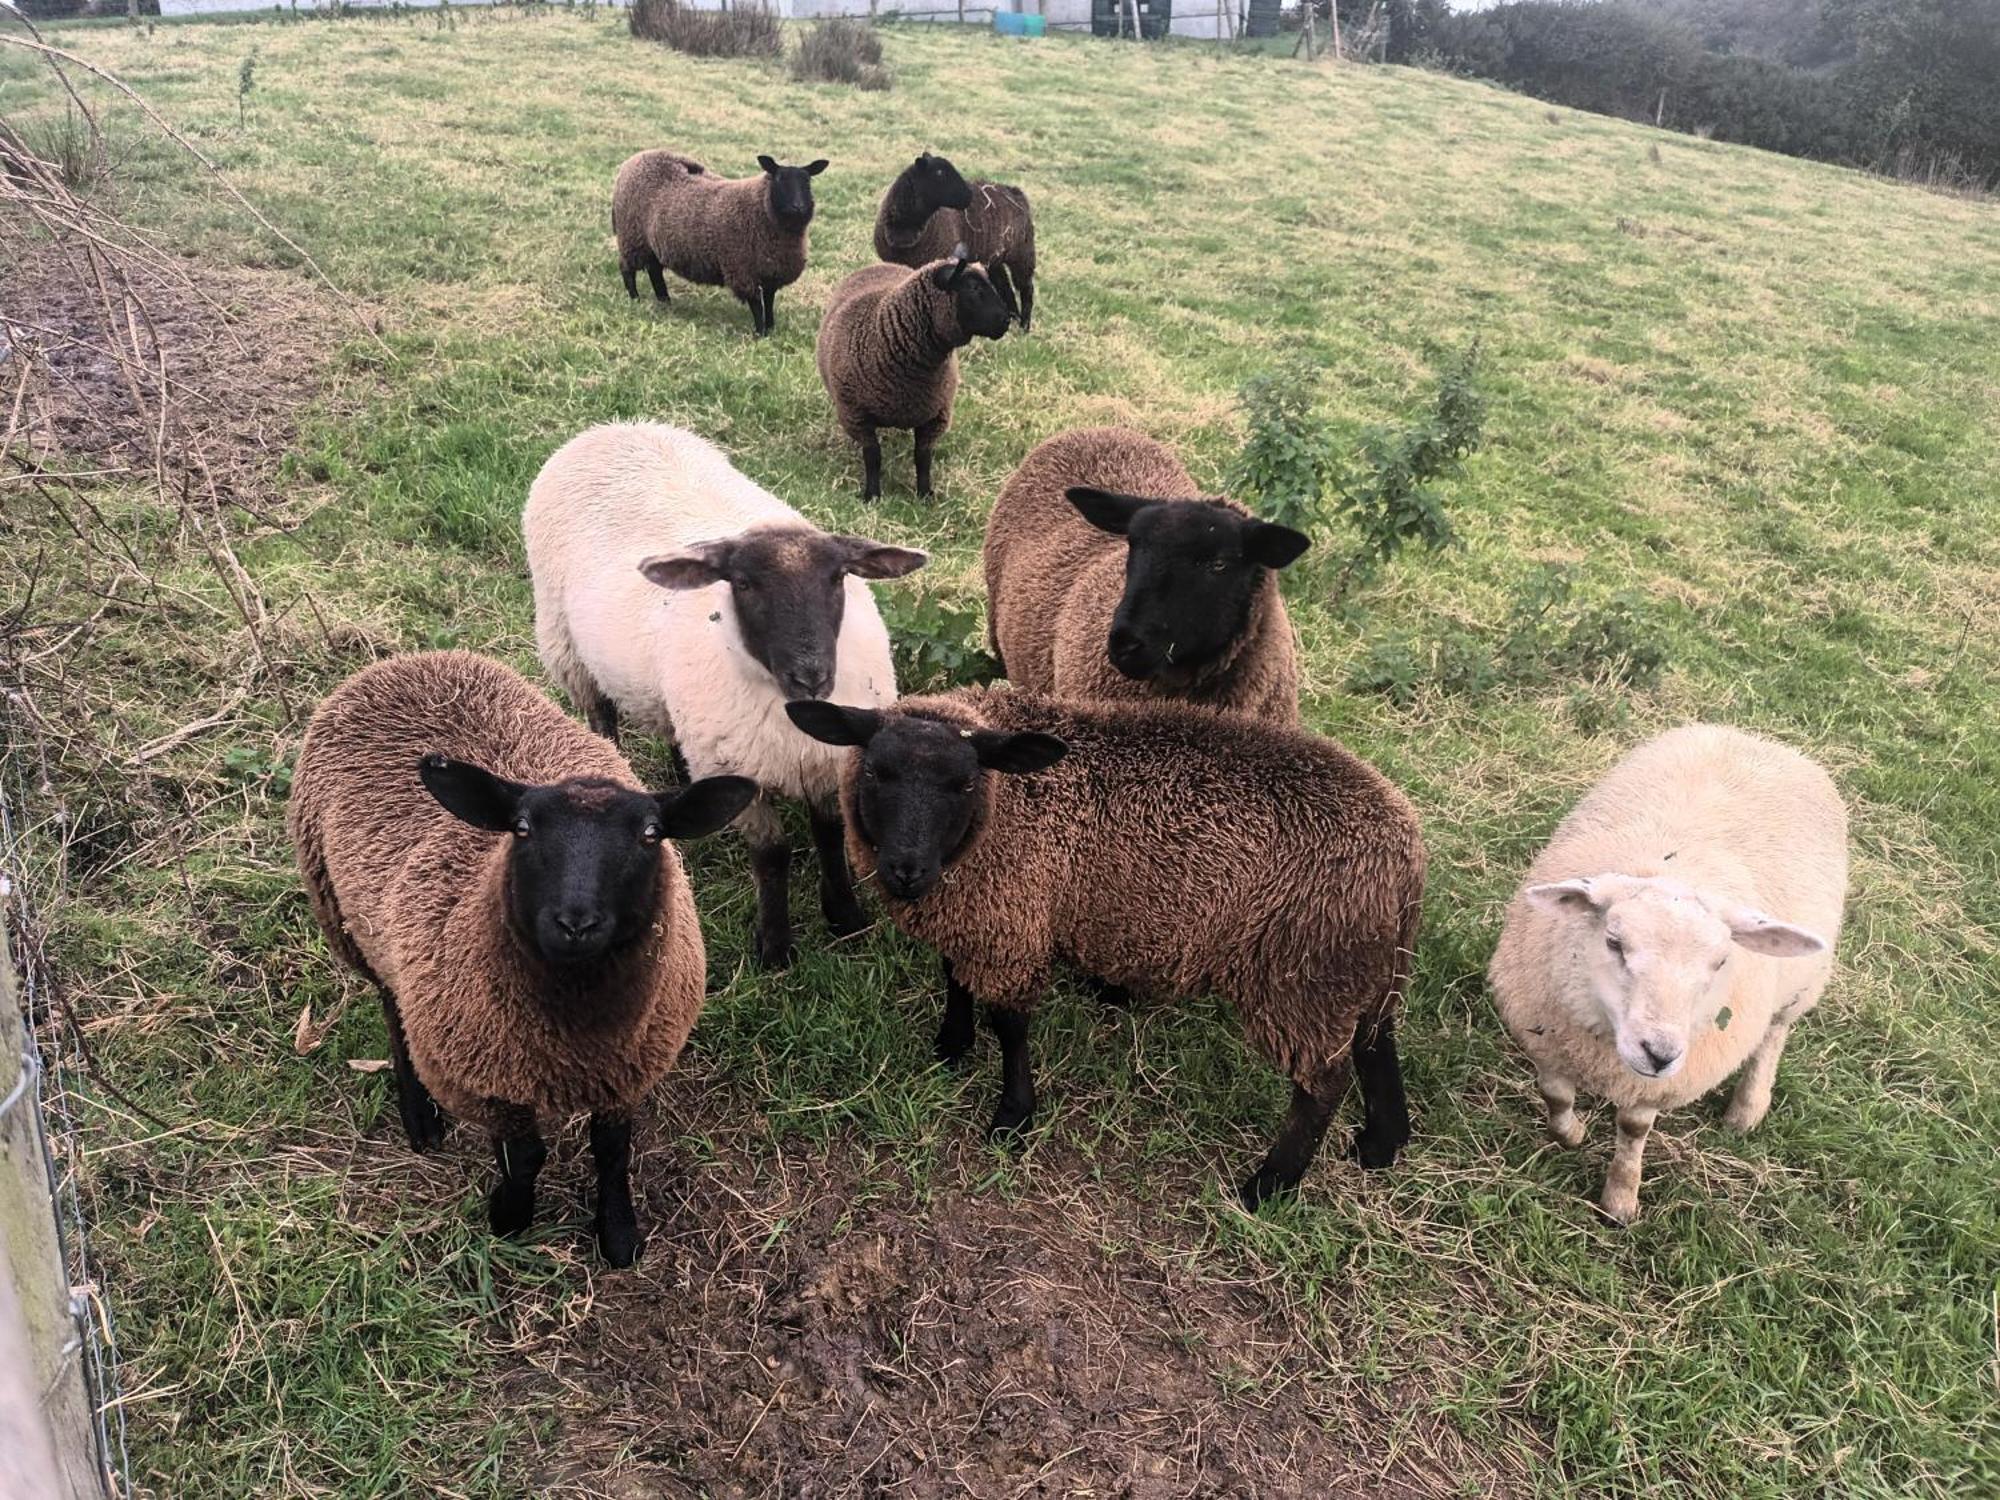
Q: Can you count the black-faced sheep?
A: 7